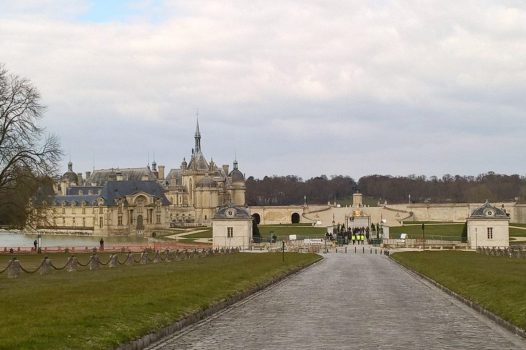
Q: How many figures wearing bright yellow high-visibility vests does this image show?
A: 3